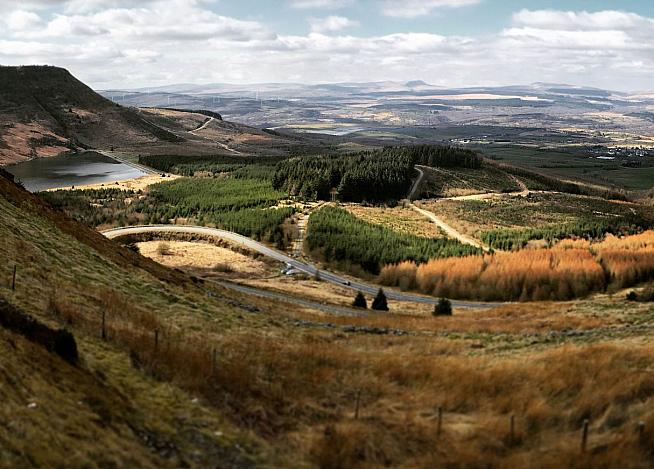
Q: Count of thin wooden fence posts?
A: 9